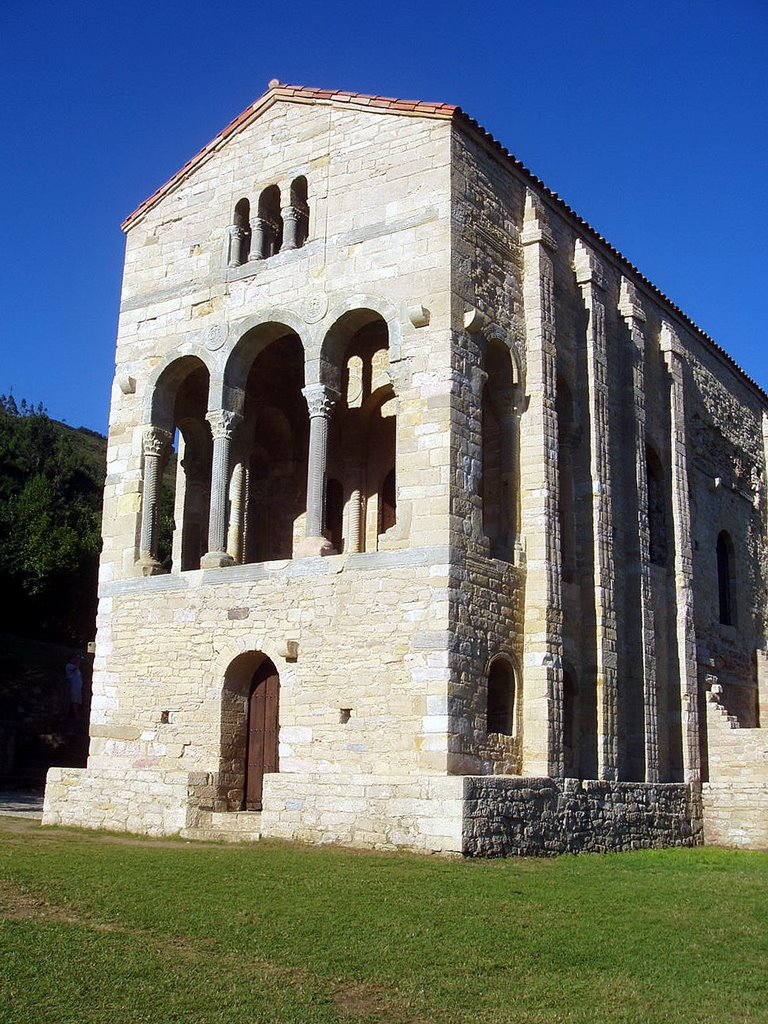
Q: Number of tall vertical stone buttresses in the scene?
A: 4